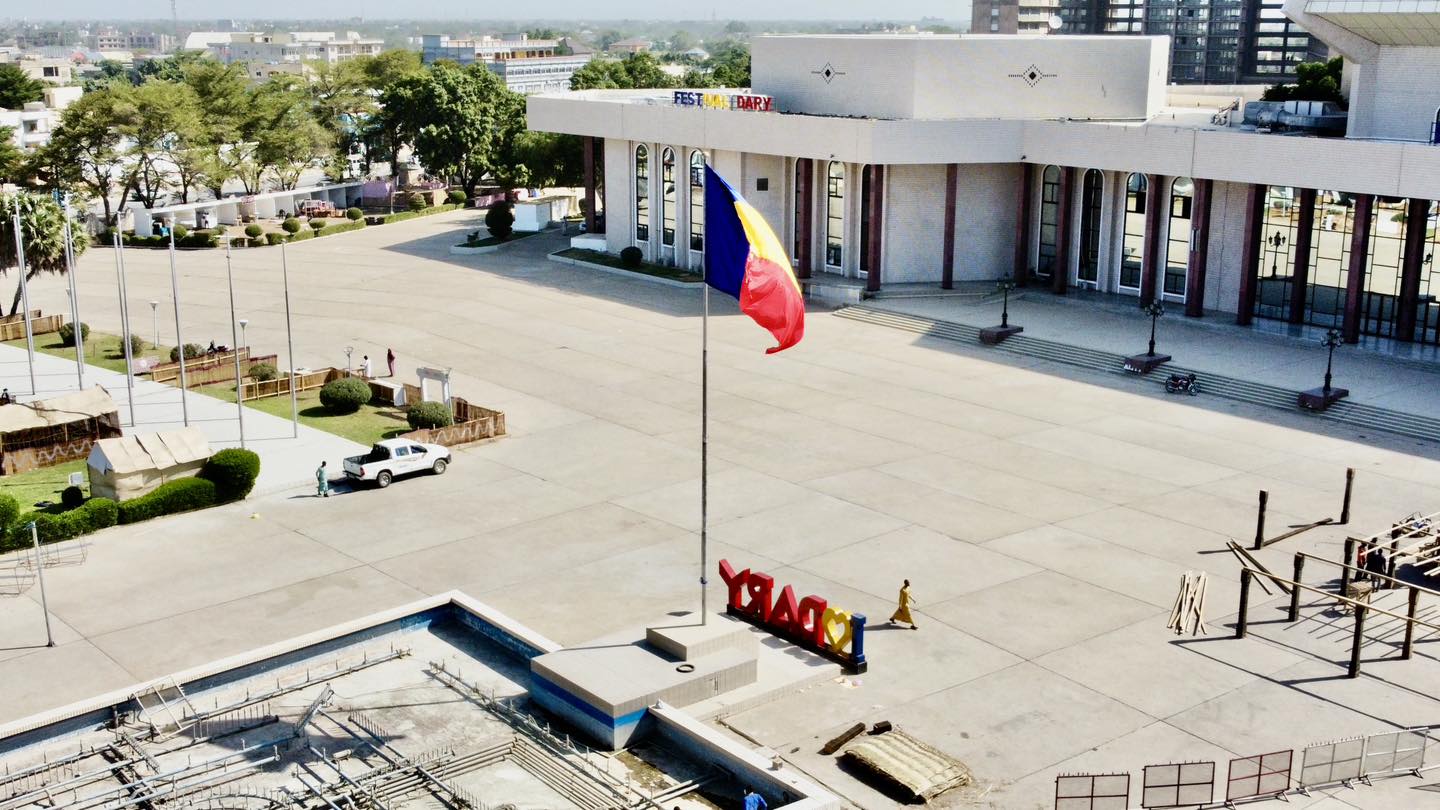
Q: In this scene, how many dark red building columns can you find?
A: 12